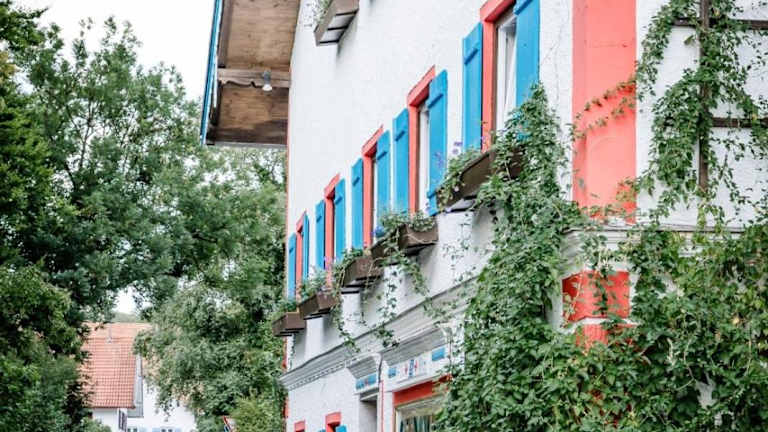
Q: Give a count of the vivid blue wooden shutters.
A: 10